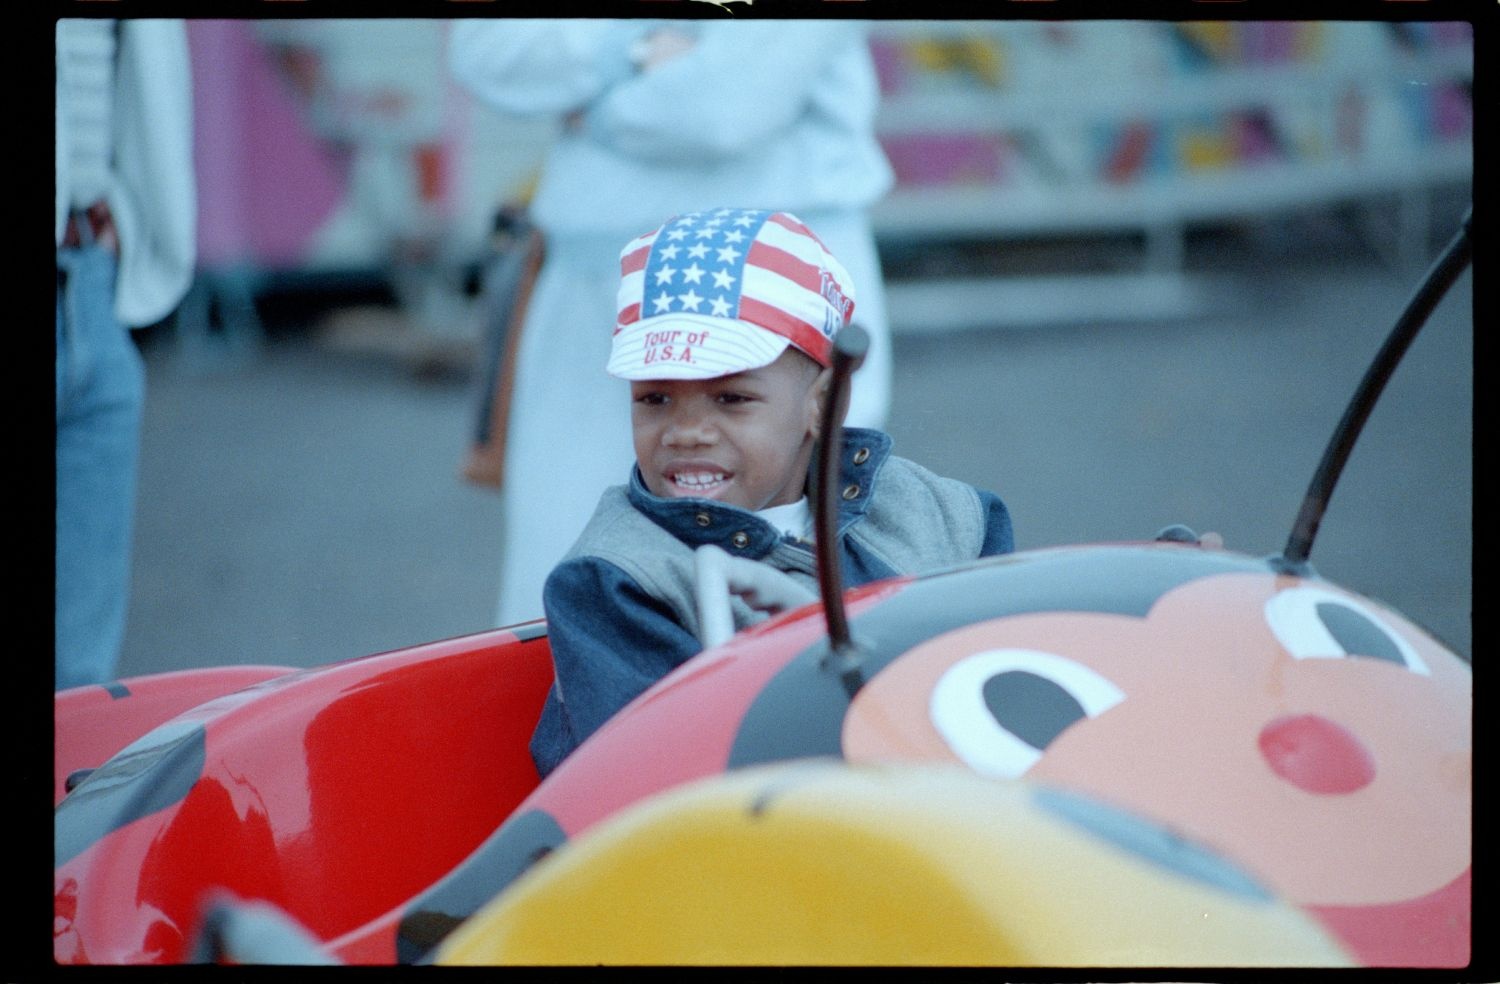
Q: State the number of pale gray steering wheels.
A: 1